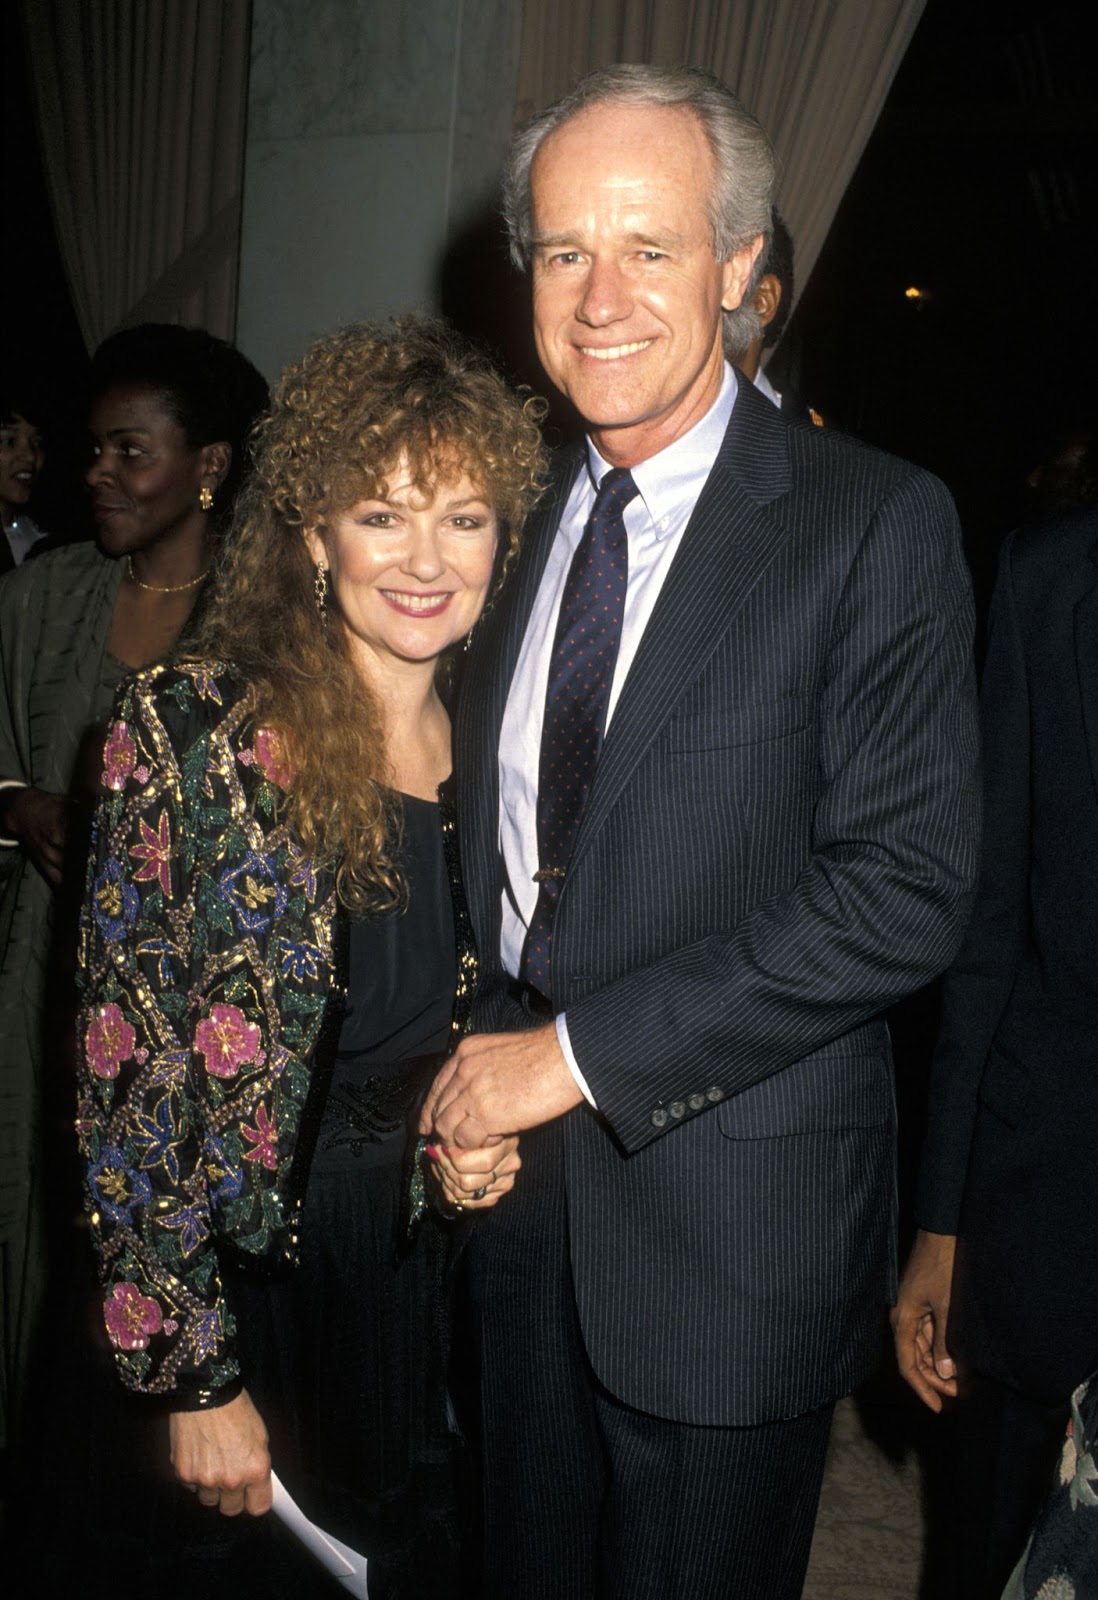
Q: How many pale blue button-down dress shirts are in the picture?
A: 1